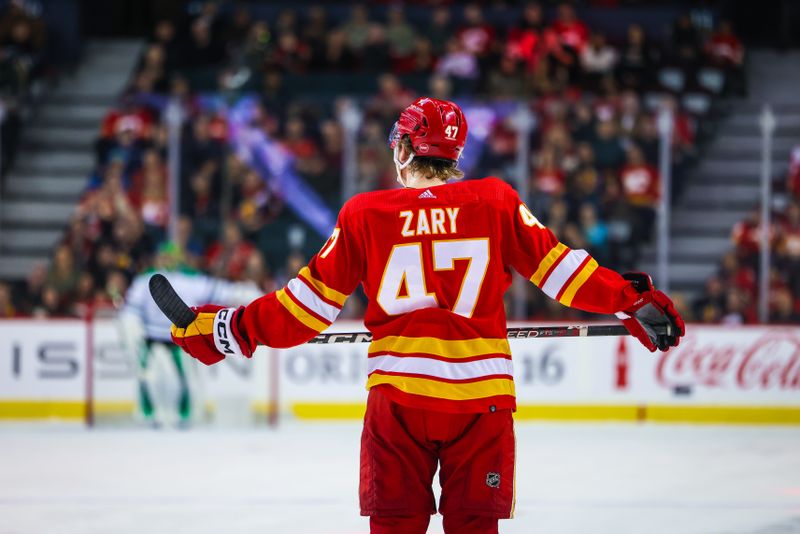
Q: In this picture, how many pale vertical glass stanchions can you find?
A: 5